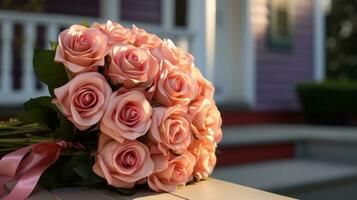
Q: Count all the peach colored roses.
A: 14